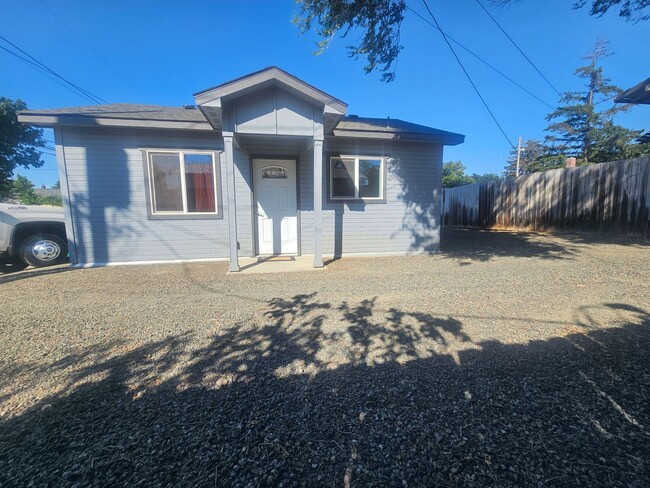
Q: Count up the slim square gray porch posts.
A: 2